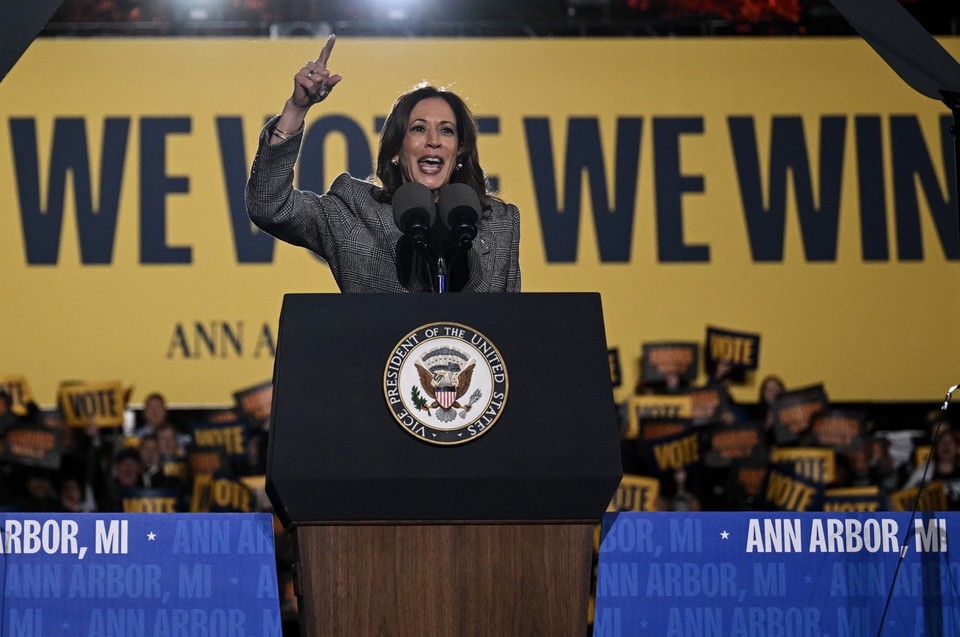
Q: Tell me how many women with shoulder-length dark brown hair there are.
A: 1